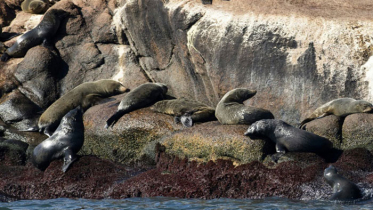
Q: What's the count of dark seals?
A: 4